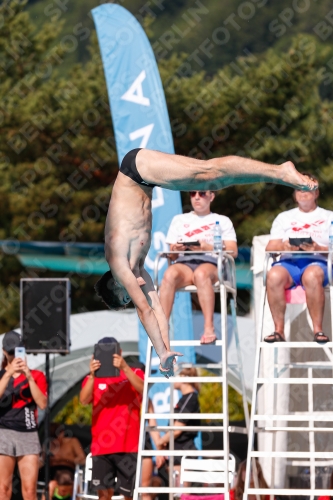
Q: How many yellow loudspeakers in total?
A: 0